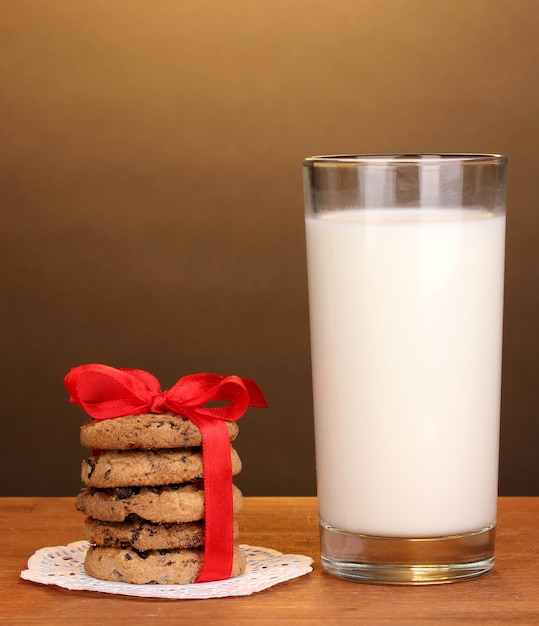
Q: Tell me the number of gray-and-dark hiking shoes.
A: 0